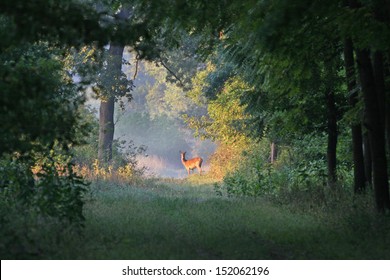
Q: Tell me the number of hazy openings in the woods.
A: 1